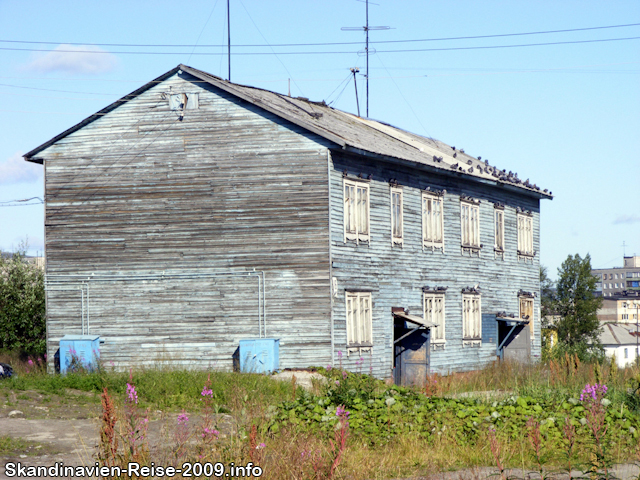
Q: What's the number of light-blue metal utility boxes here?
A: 2